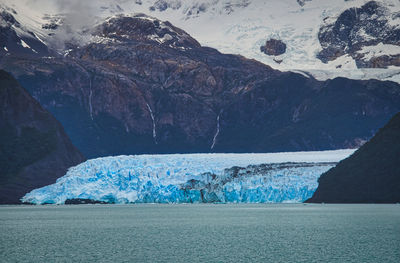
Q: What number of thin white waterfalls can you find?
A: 3